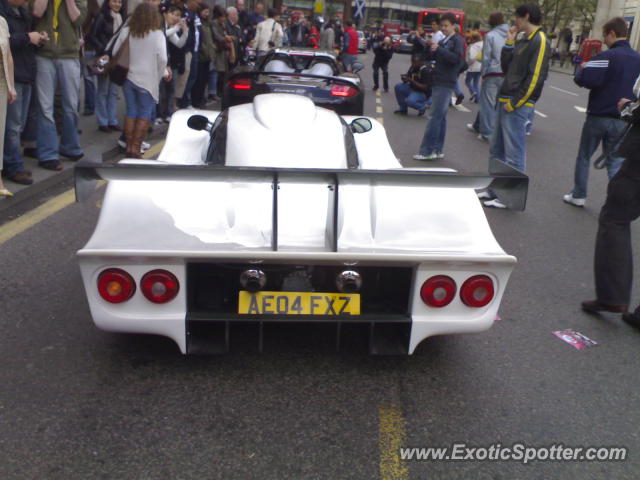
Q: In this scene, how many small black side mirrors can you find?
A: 2